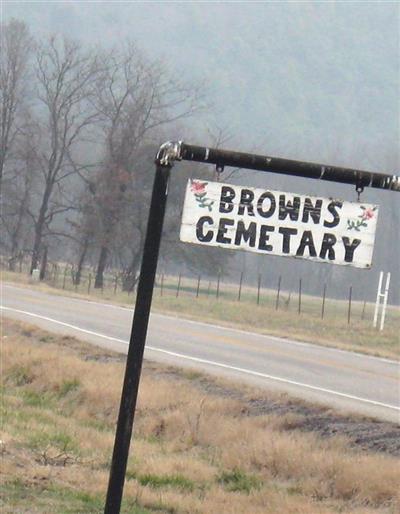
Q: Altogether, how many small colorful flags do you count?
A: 0